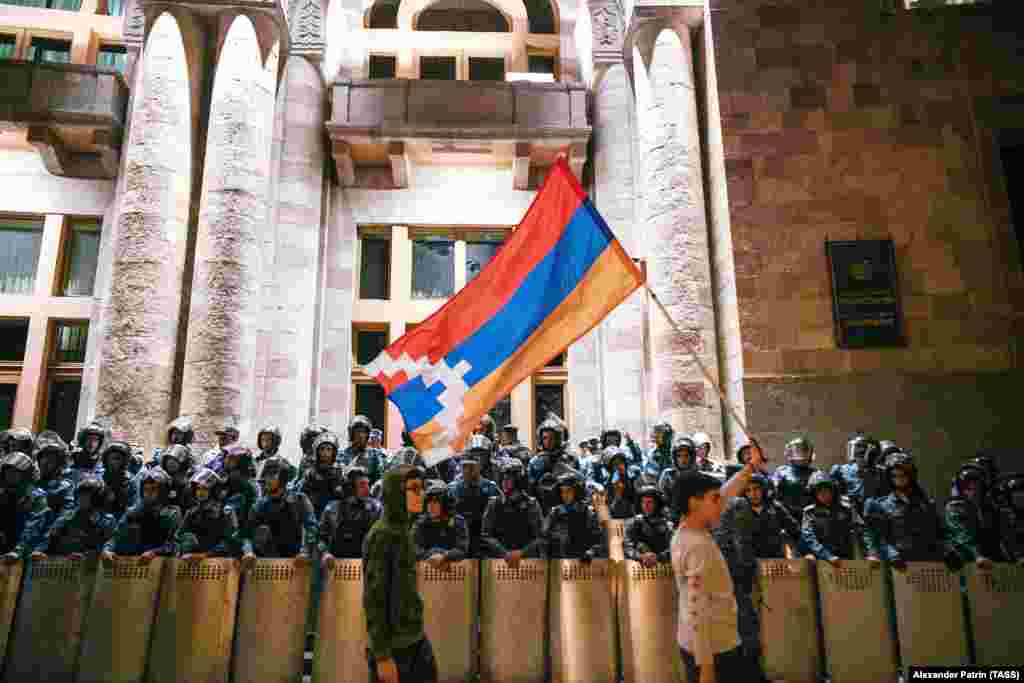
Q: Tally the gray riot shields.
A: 14